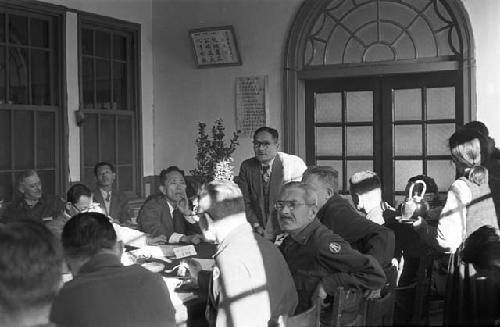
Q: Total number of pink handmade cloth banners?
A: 0